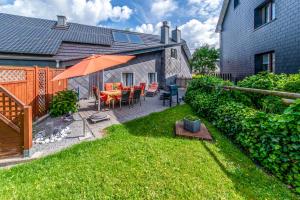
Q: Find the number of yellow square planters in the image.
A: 0